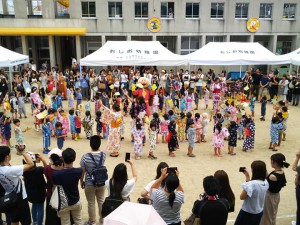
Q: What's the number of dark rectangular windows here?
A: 9